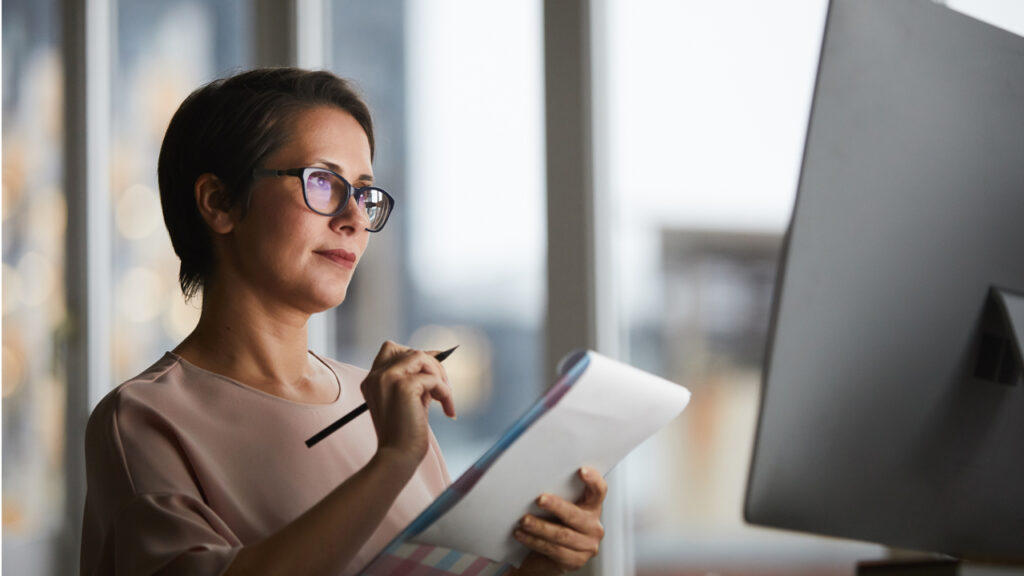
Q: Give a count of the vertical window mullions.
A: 3